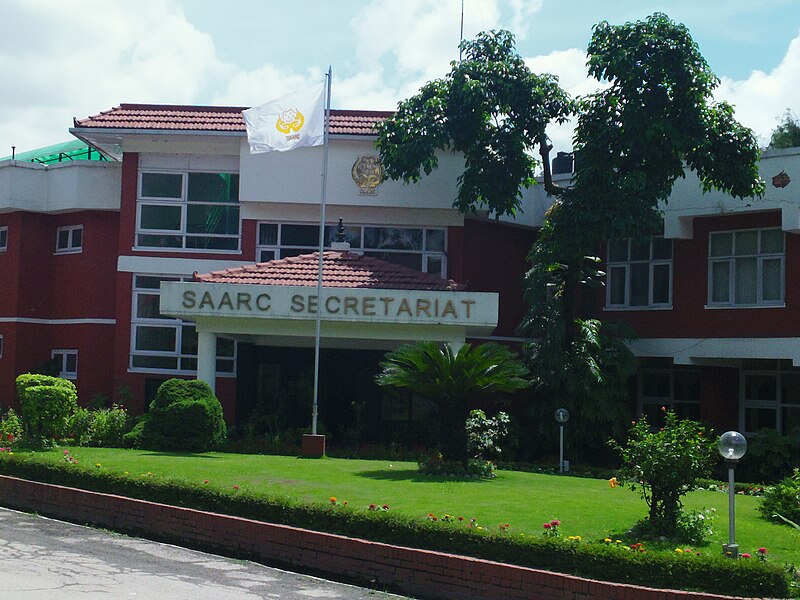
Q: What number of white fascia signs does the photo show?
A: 1